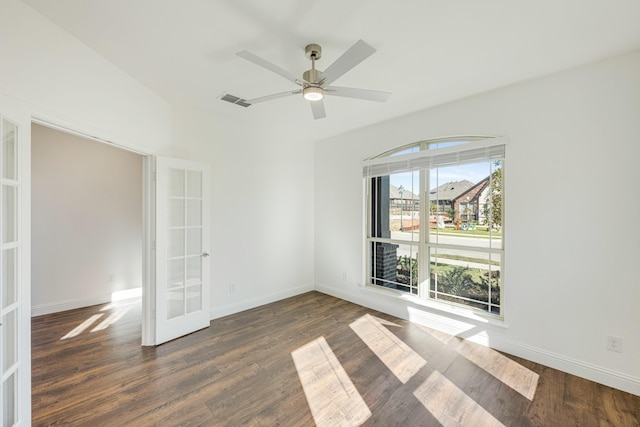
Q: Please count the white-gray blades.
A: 5